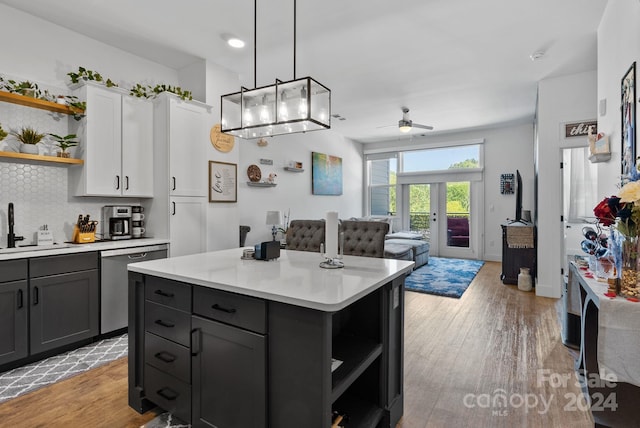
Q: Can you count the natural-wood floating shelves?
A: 2